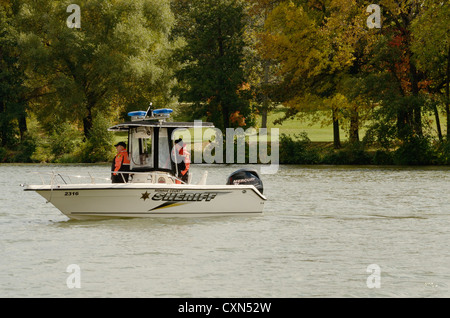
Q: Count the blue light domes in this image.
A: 2